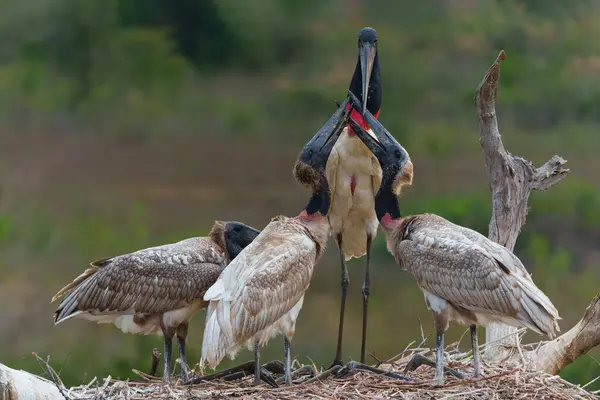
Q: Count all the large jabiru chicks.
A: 3